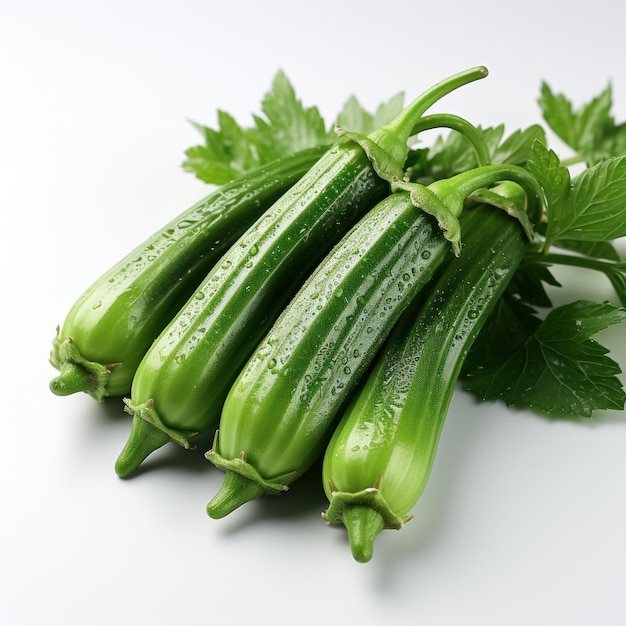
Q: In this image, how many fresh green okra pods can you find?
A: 4